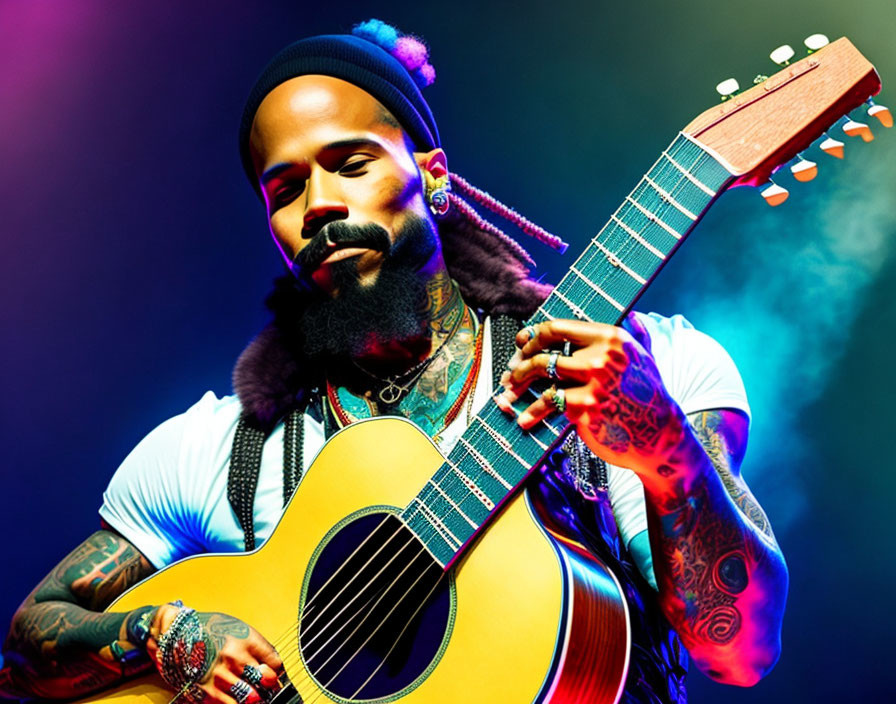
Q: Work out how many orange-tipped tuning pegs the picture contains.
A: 5